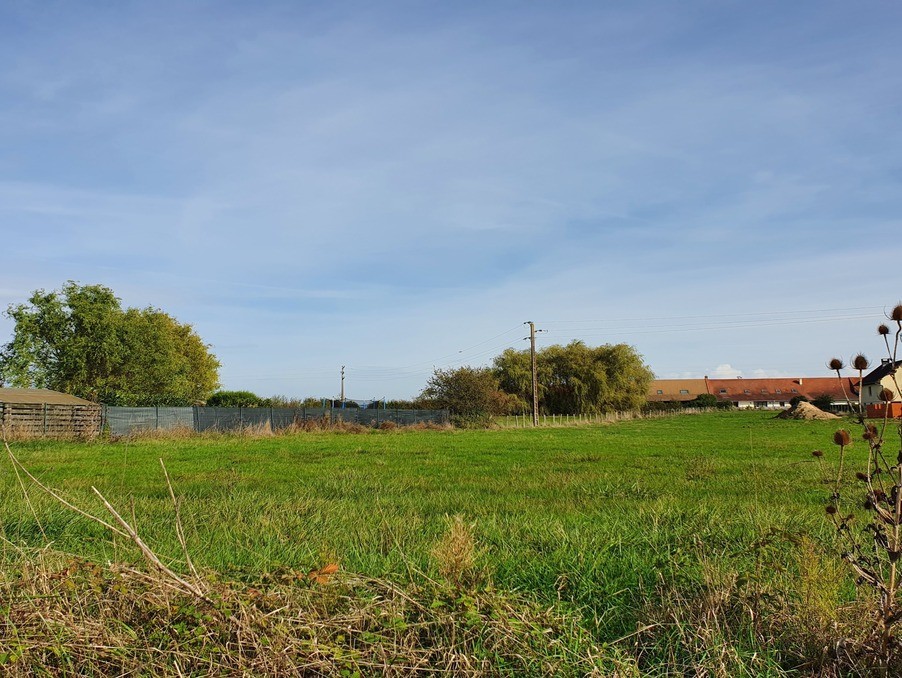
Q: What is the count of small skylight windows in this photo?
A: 7